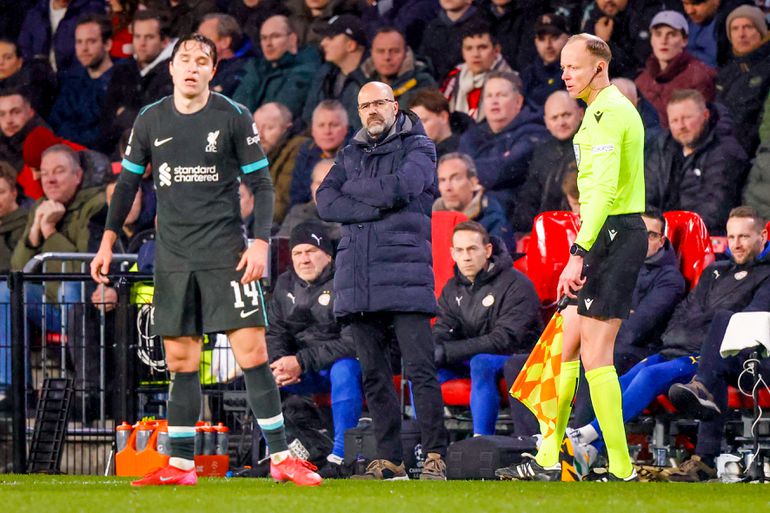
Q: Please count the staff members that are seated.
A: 4